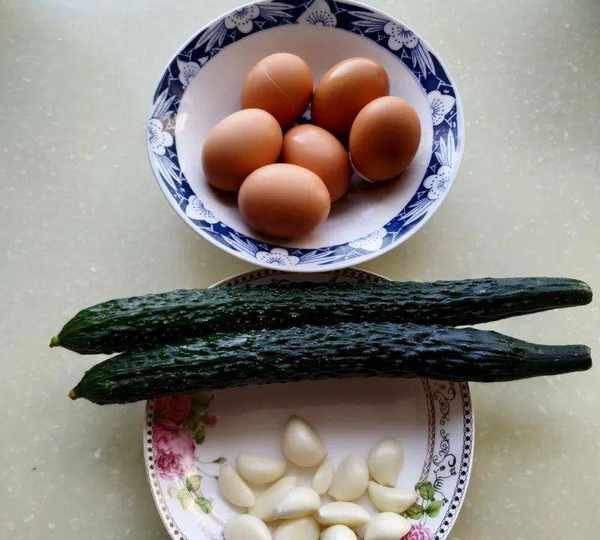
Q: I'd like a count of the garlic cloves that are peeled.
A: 14